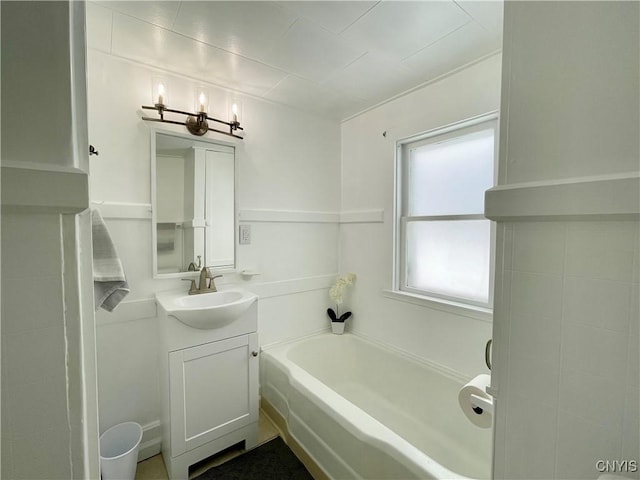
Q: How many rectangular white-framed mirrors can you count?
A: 1